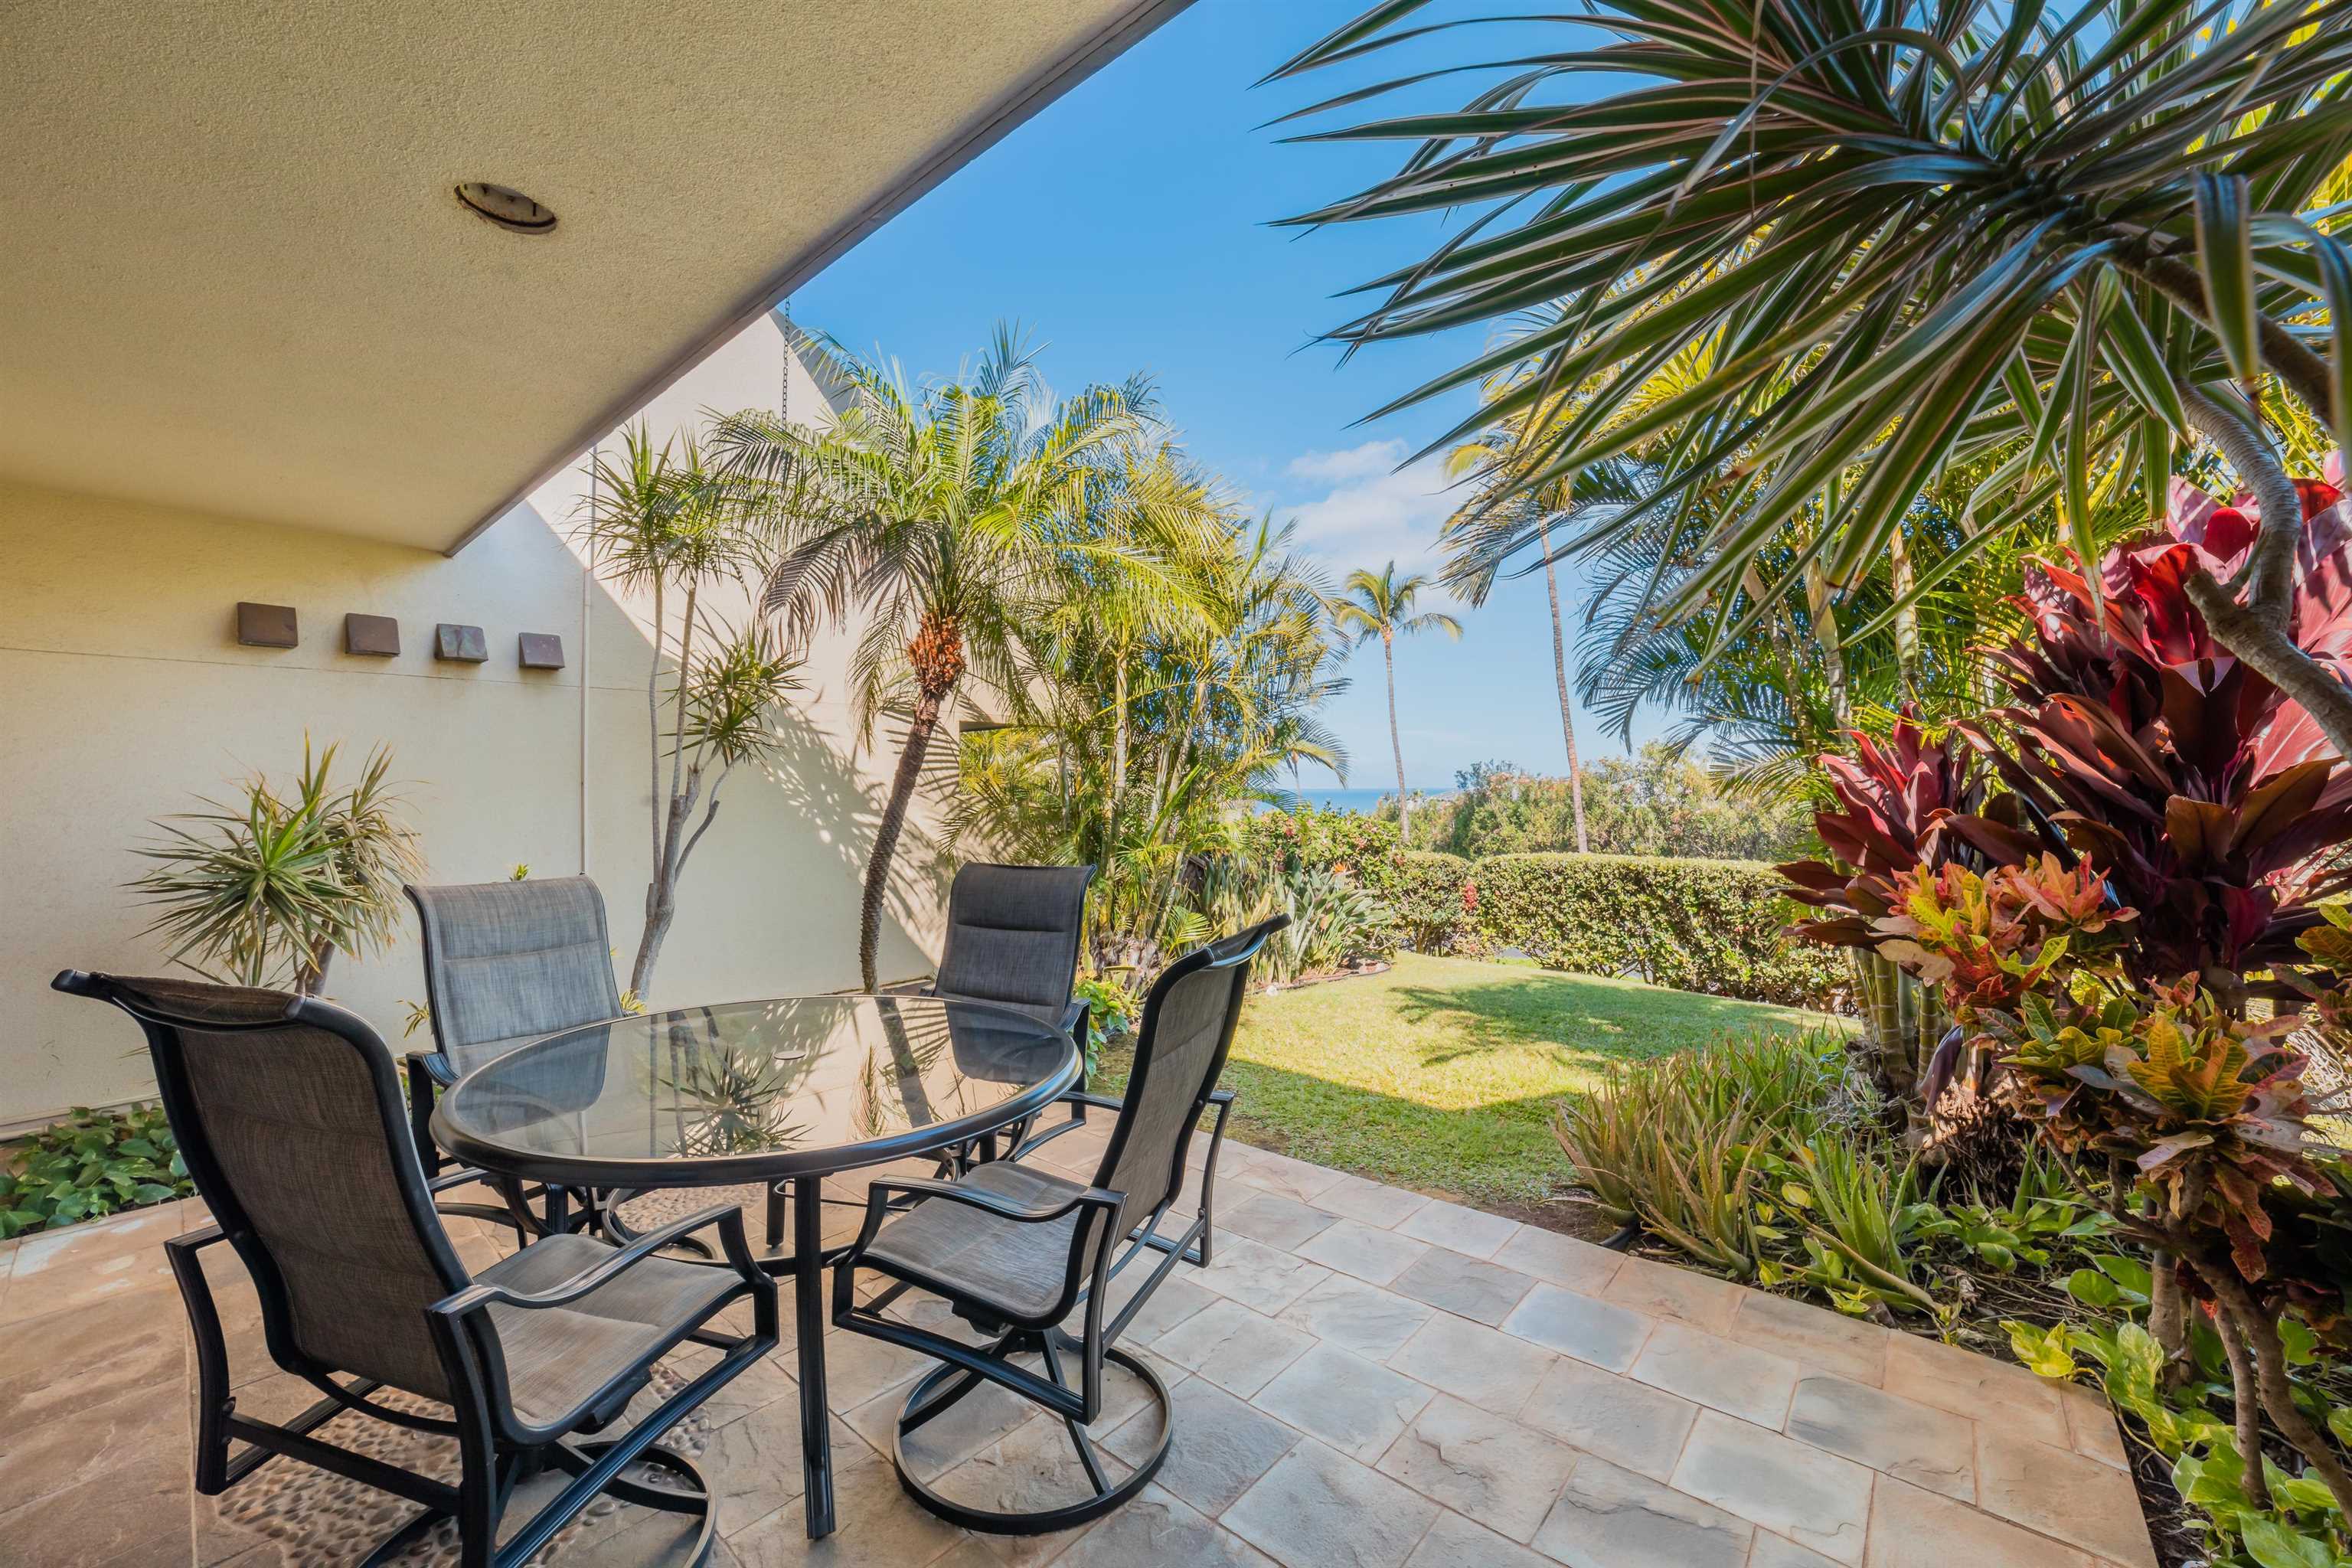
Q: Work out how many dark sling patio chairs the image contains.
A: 4